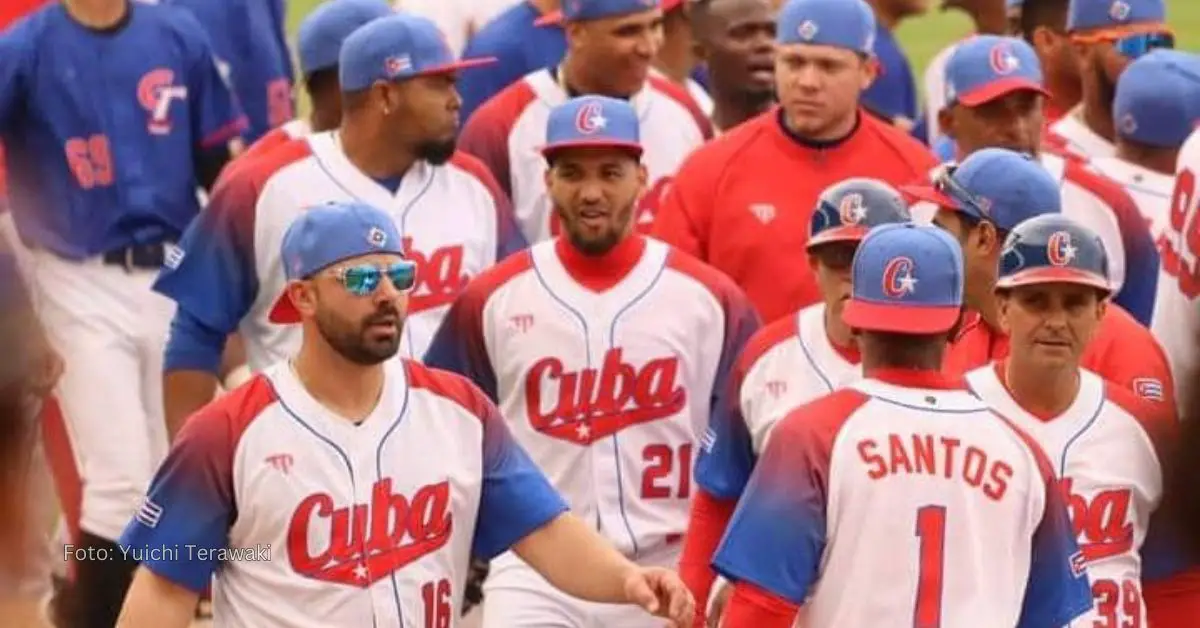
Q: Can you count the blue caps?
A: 11